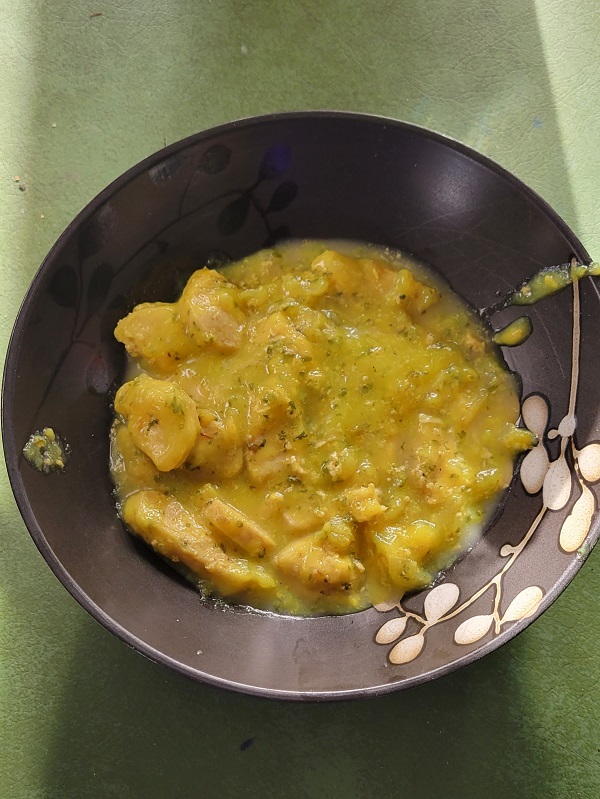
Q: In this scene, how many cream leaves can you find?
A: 11